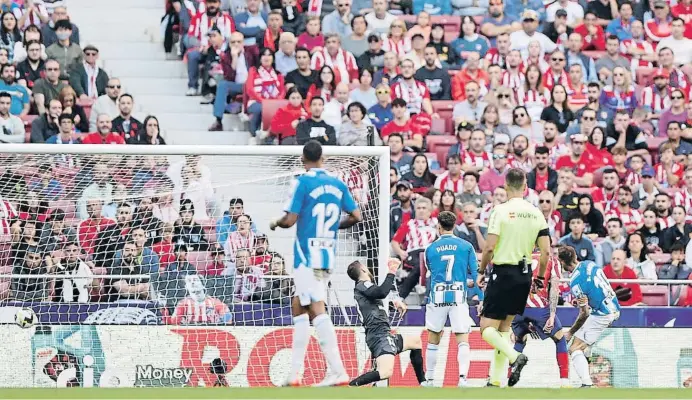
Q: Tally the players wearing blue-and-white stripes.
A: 3